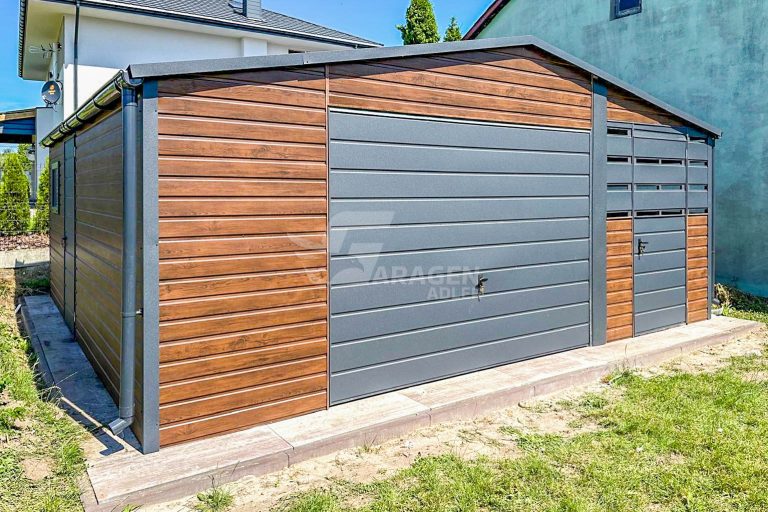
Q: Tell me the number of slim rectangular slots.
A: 14